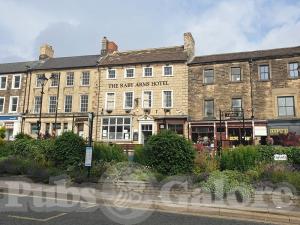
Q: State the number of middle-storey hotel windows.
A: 4